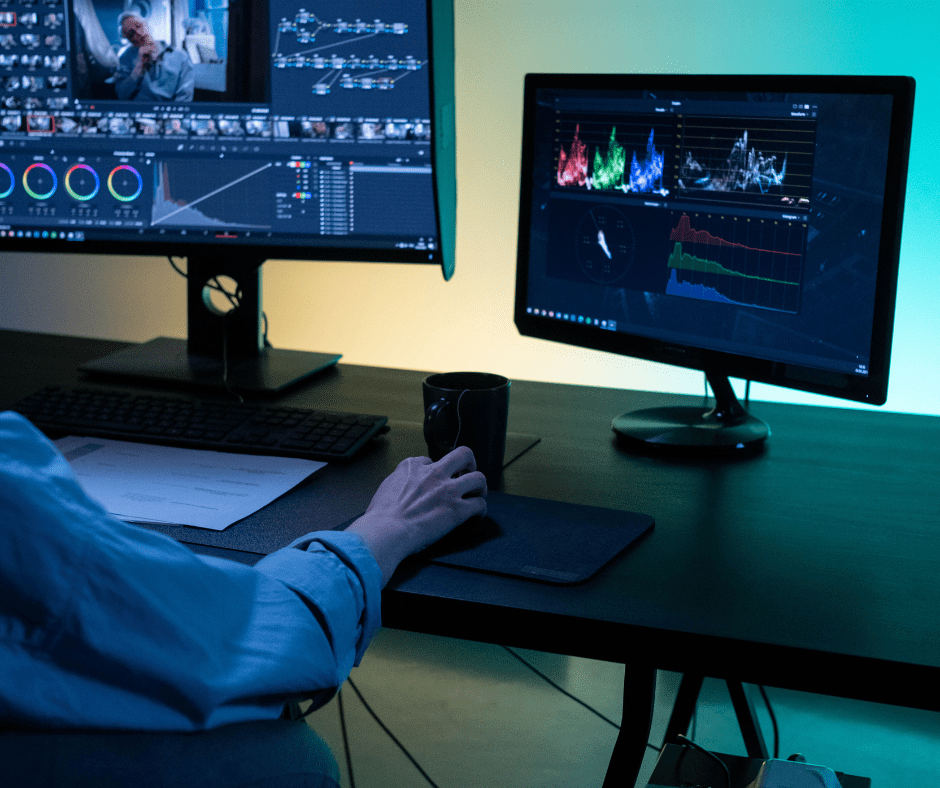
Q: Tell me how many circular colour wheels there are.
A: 4